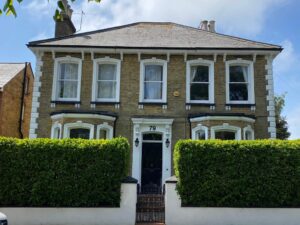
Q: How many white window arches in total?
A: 11